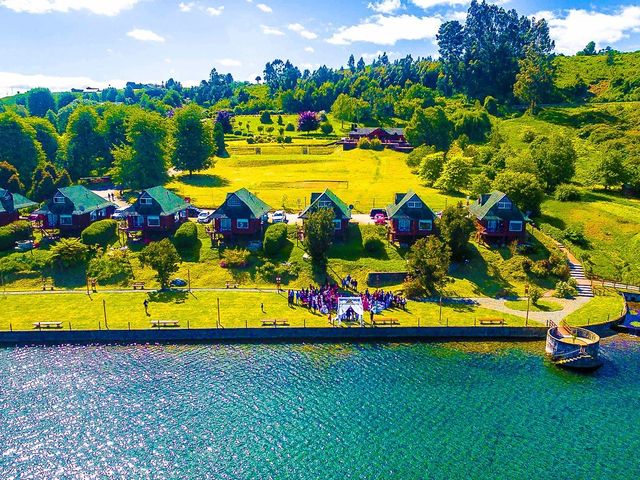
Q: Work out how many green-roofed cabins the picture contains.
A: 7